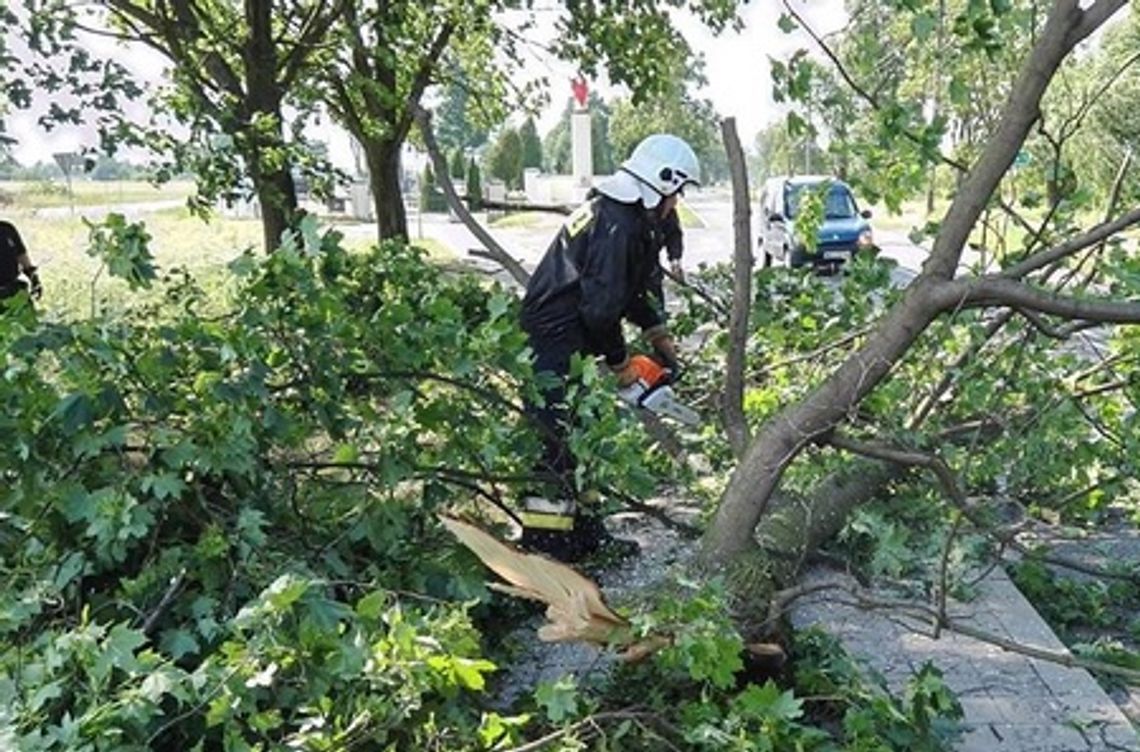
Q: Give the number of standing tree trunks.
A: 2